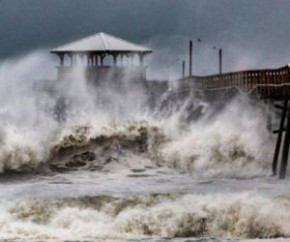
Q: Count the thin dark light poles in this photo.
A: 3